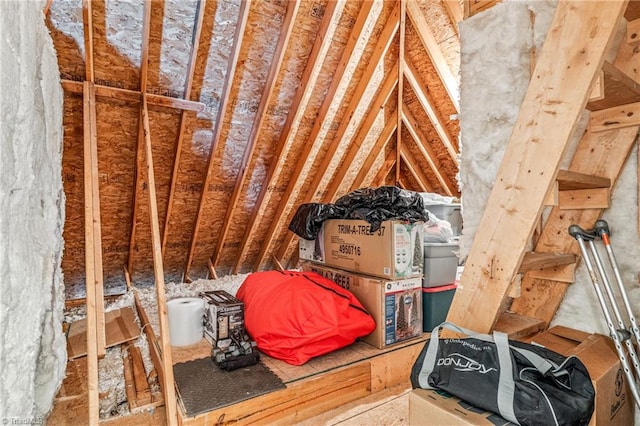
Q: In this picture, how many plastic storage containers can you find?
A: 3